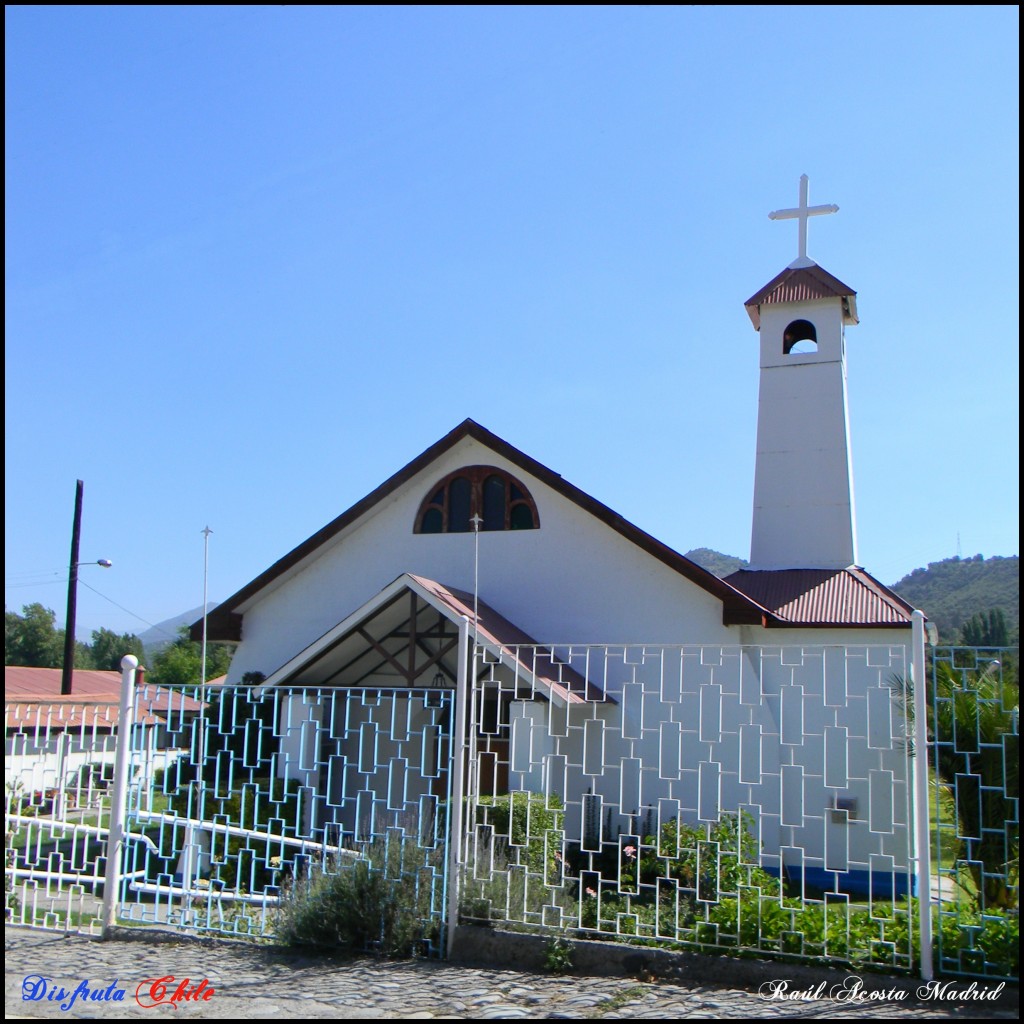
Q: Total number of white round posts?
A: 3